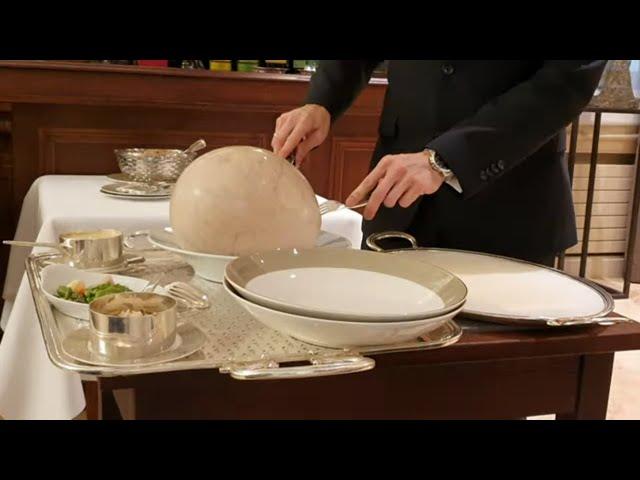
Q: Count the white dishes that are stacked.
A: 2